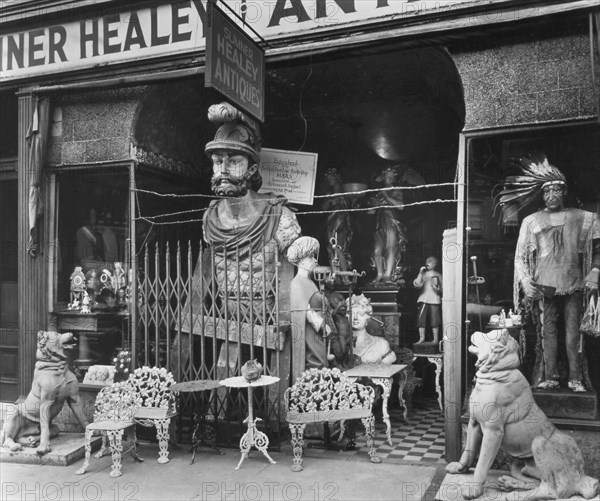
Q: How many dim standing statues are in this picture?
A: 2